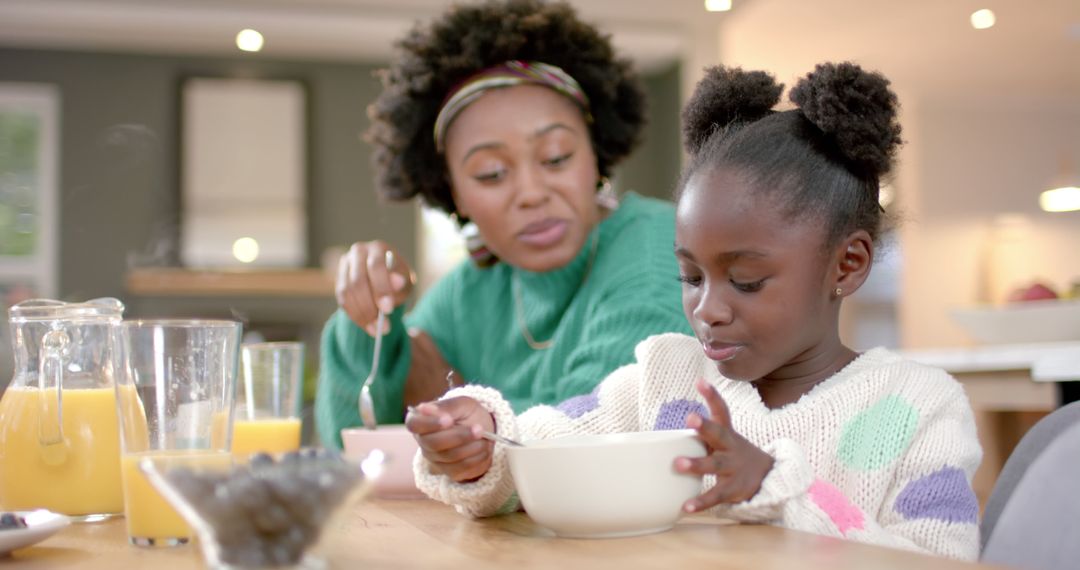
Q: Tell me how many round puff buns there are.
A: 2